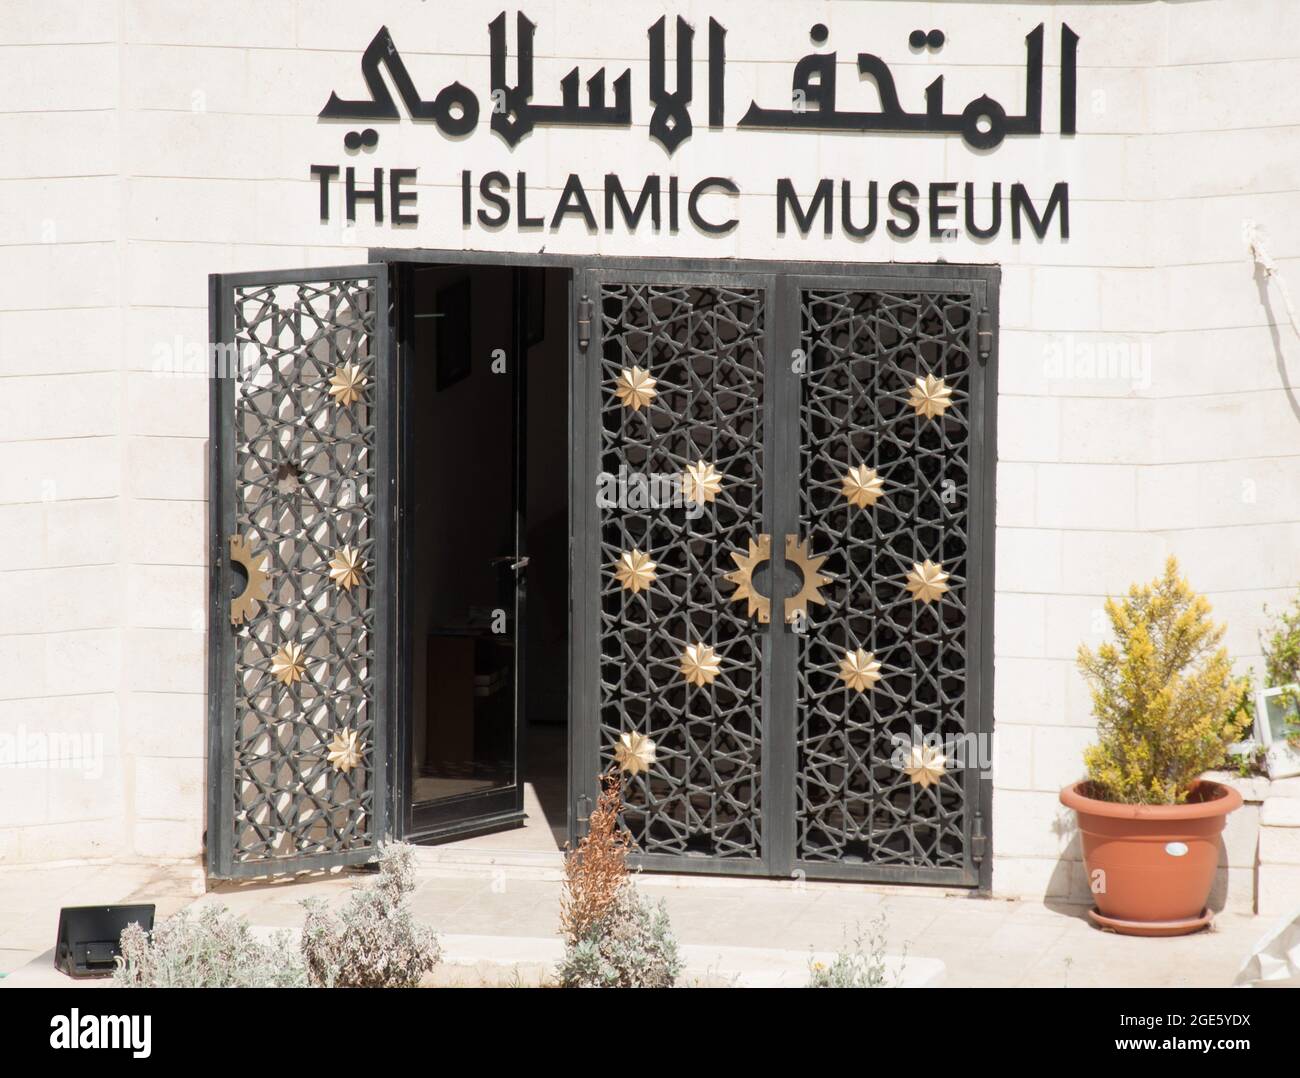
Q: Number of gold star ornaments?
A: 14